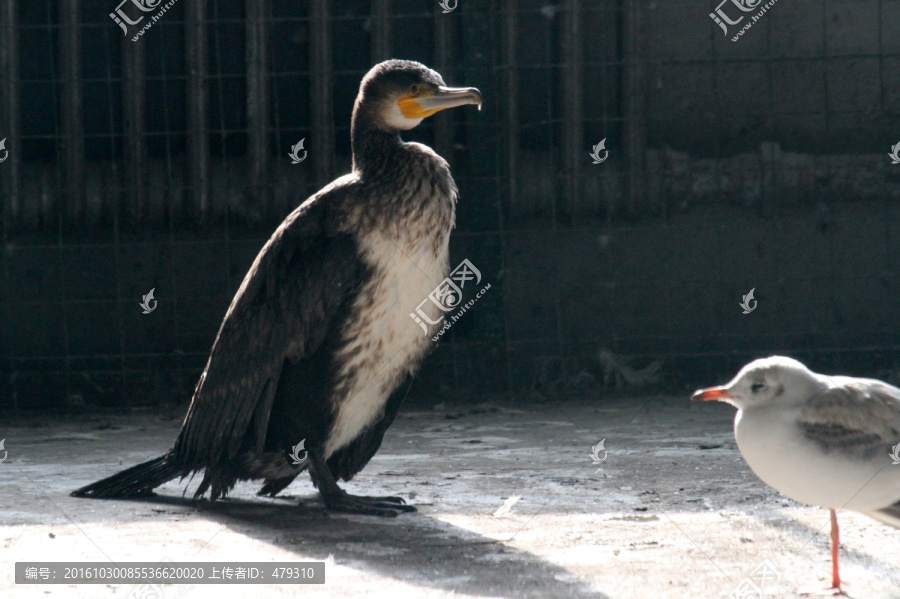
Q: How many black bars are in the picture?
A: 11